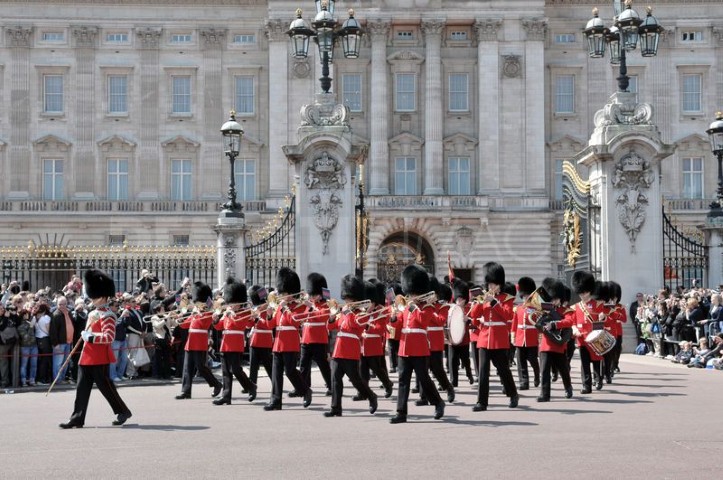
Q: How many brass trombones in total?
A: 5